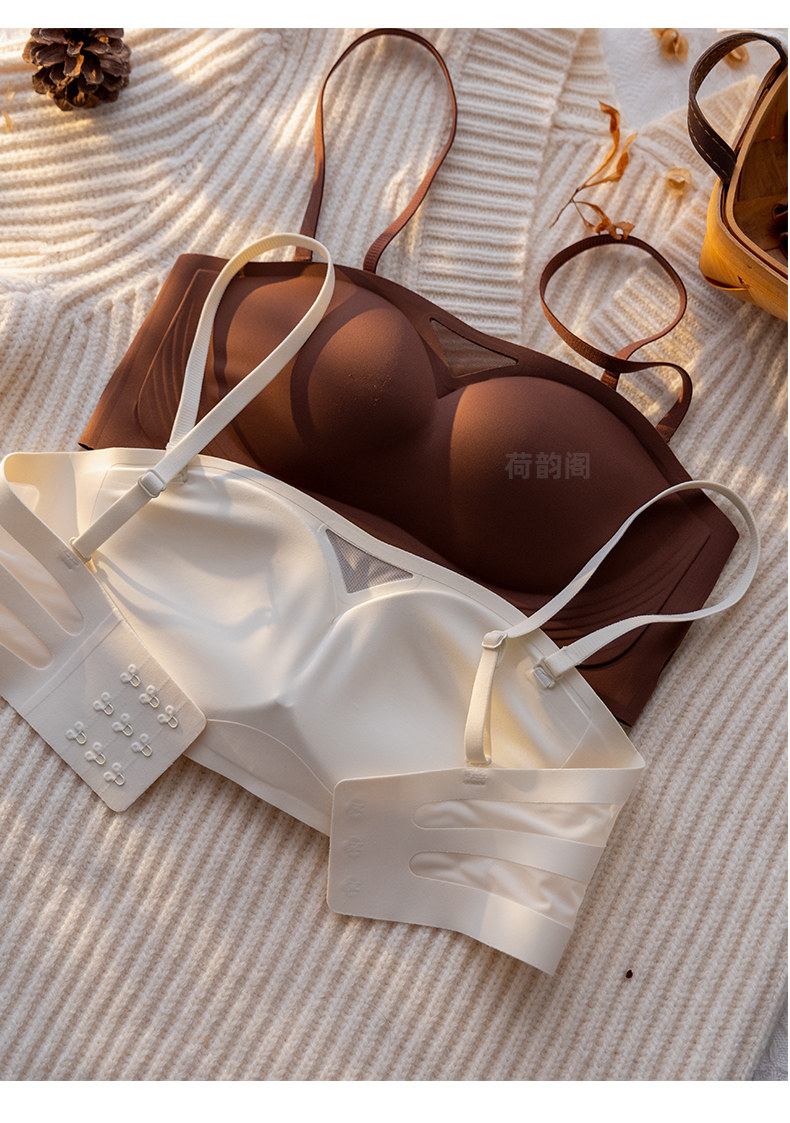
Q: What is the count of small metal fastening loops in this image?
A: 9